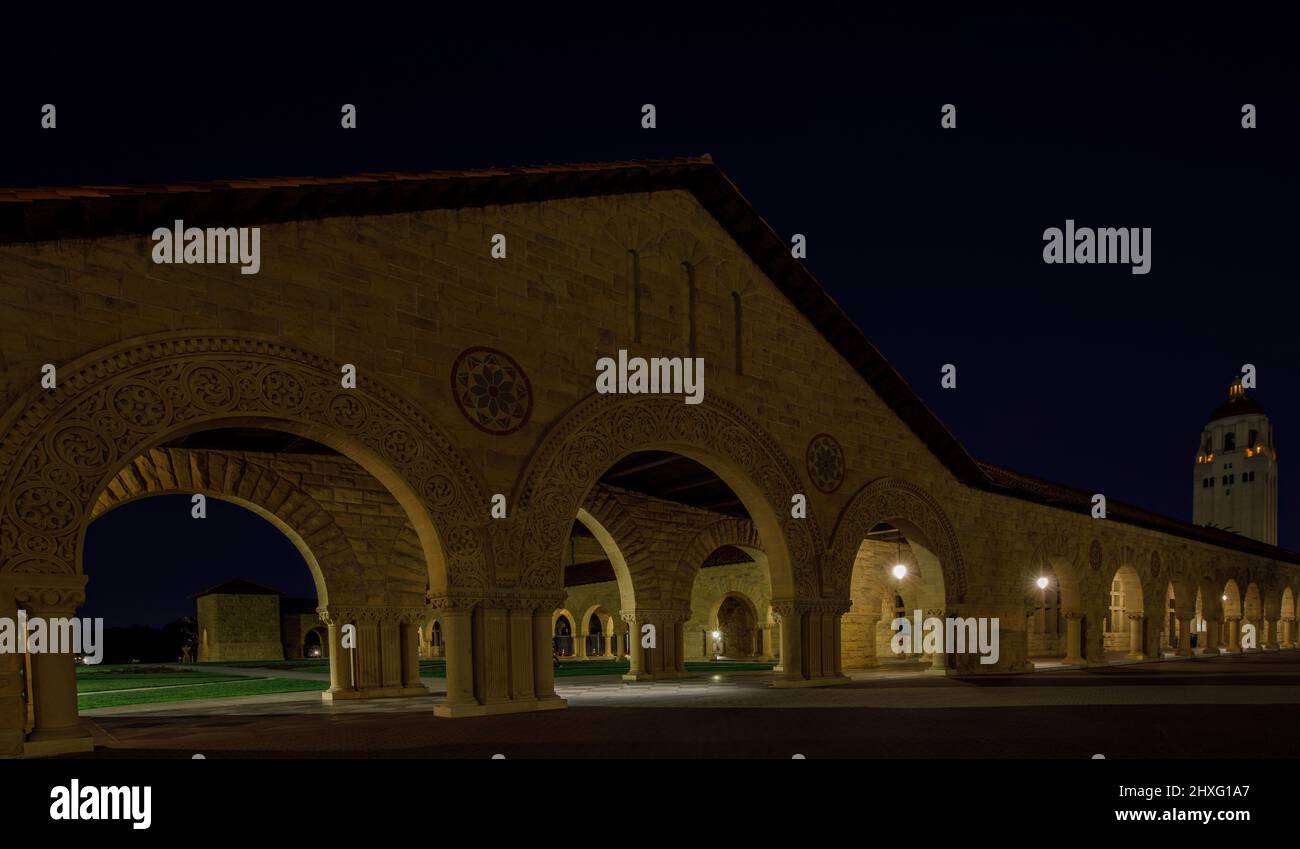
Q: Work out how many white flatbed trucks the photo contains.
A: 0